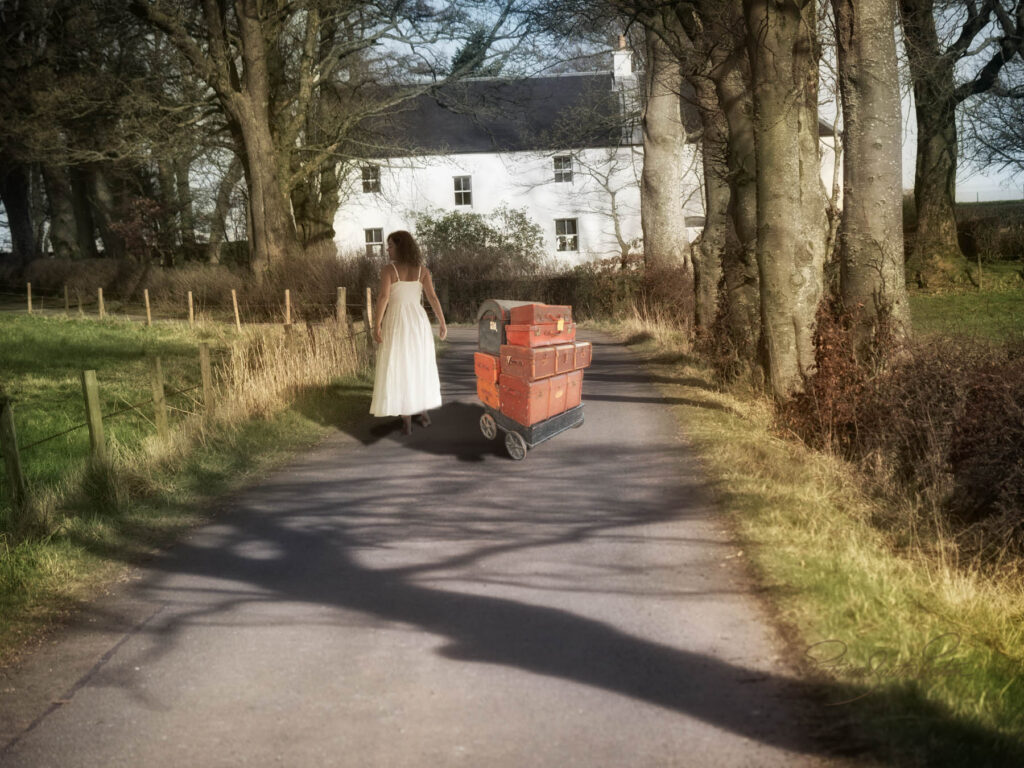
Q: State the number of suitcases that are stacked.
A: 7